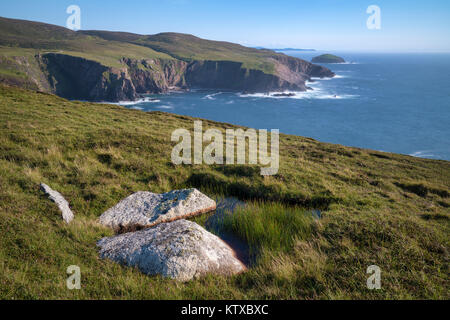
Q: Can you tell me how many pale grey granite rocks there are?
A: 3